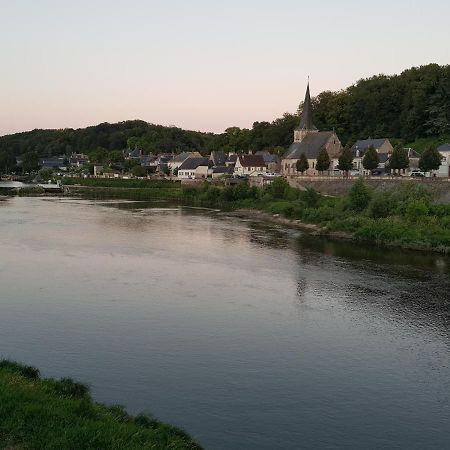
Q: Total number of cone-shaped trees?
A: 6